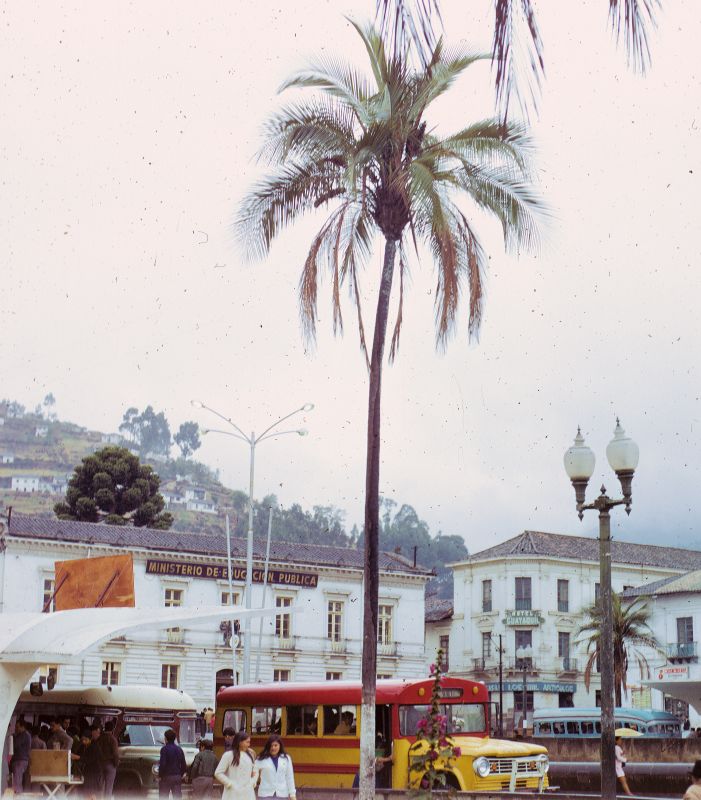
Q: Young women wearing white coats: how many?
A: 2